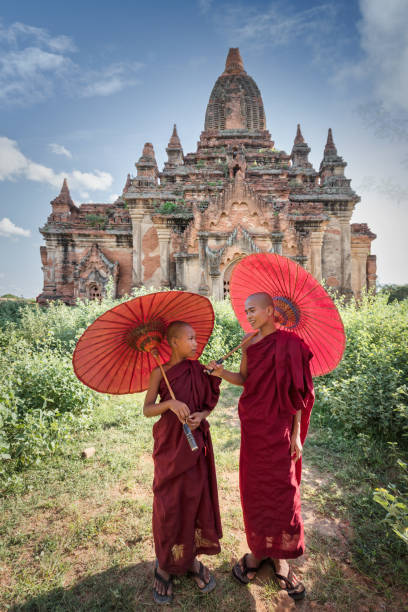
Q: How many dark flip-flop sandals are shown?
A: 4